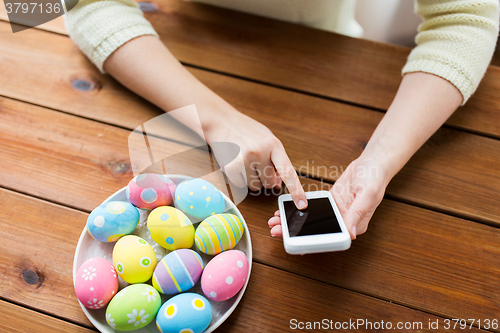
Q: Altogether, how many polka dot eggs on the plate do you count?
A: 7